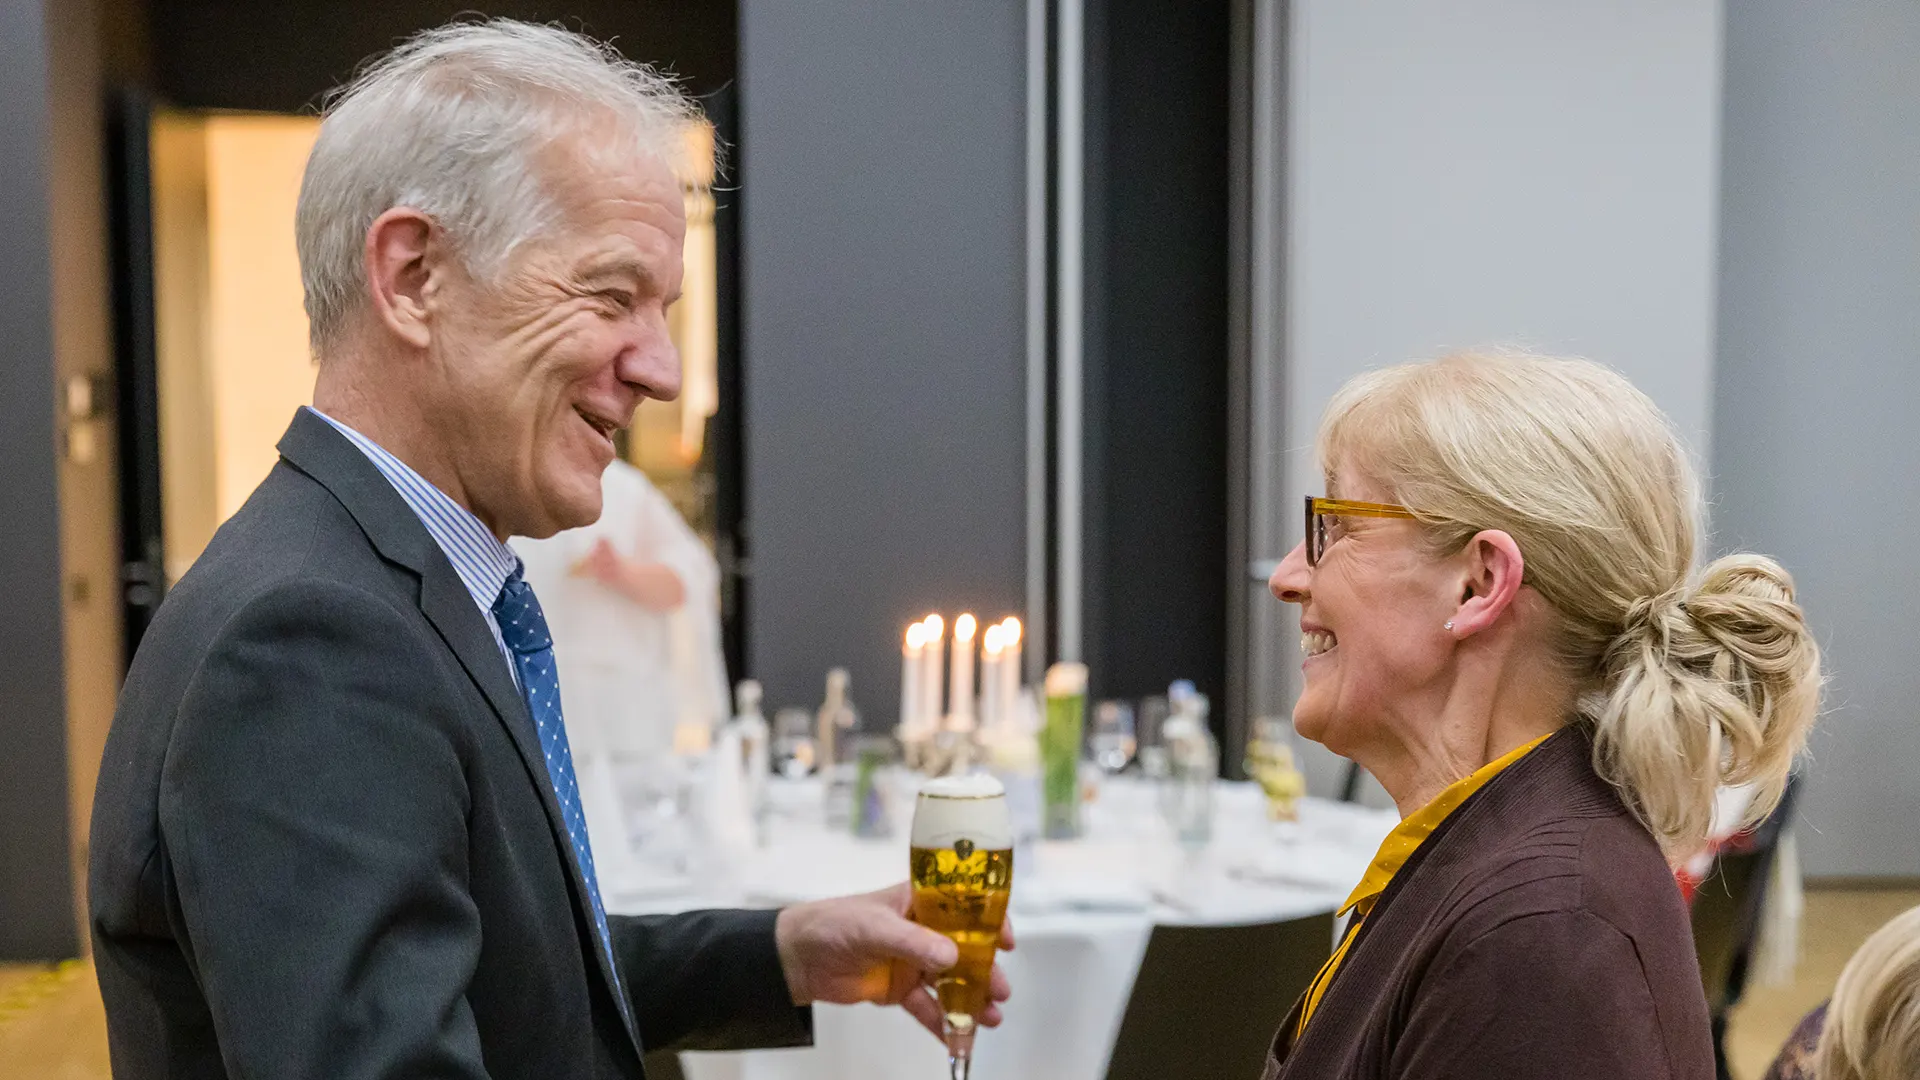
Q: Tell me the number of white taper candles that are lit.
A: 5